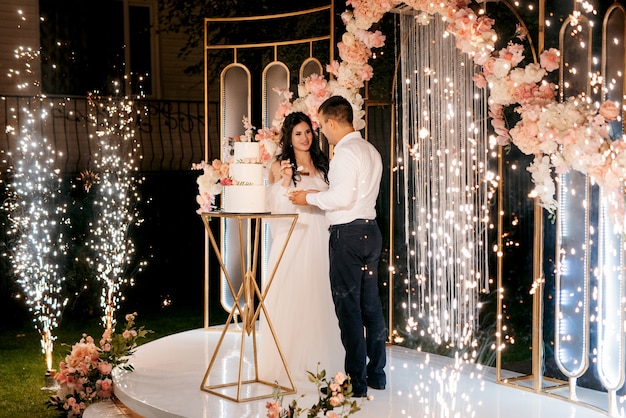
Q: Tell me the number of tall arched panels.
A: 5